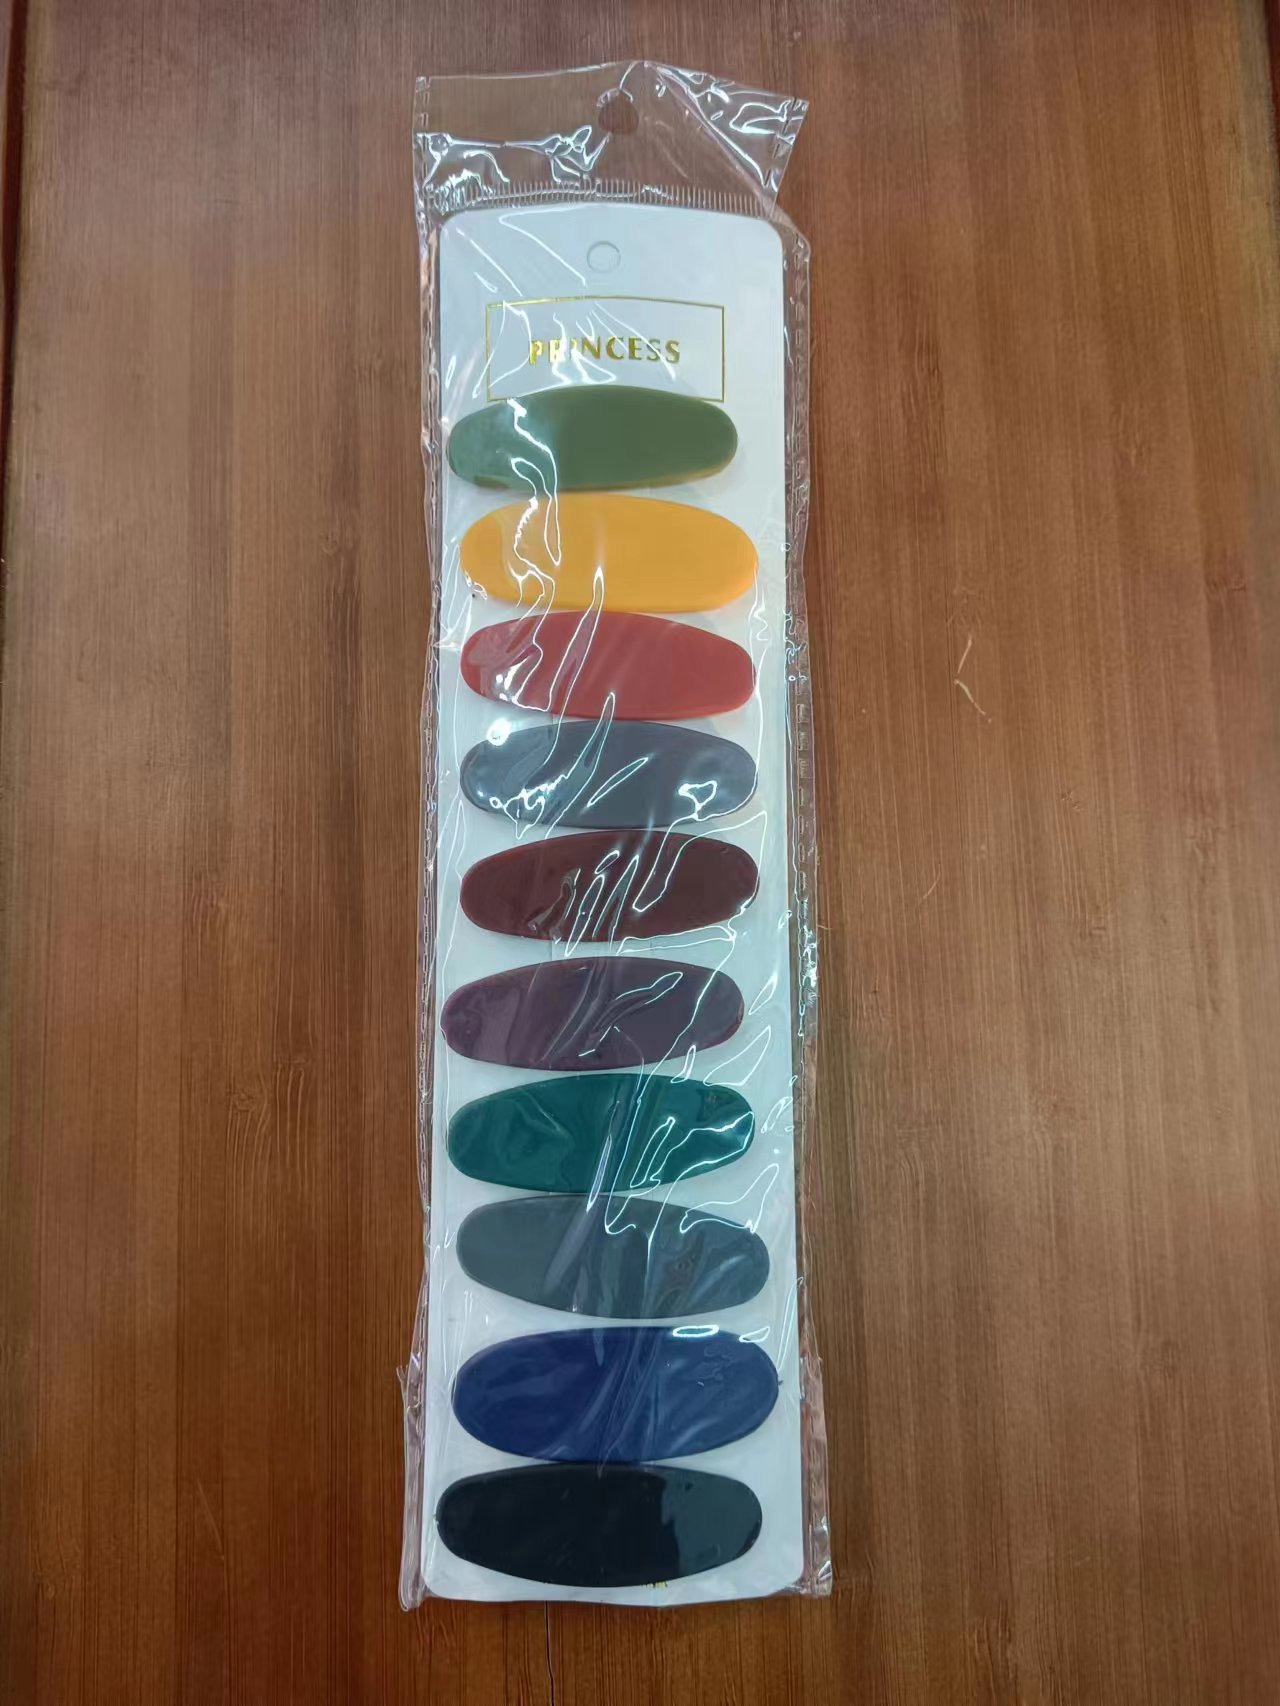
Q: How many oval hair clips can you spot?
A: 10